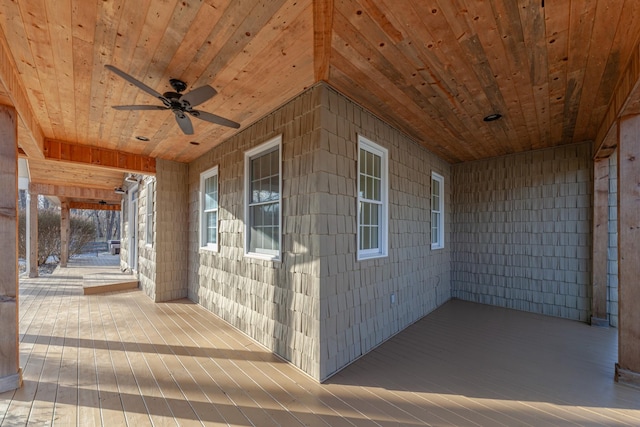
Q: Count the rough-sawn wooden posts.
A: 5